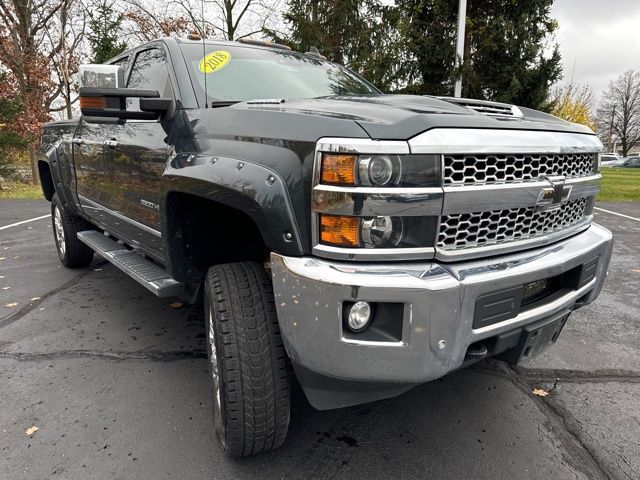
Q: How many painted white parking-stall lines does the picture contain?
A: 2